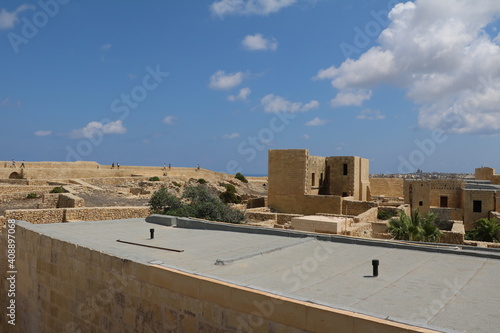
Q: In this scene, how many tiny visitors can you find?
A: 8